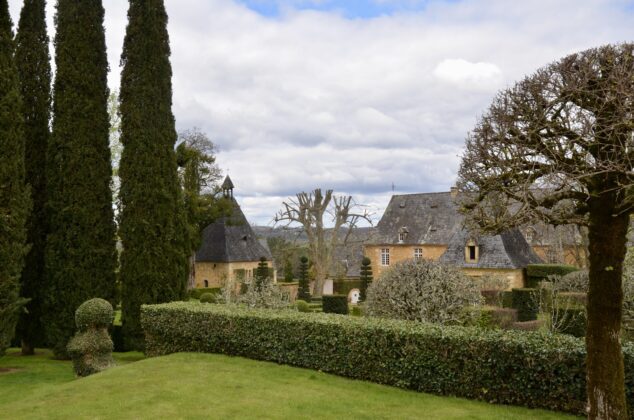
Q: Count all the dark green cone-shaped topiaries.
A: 3